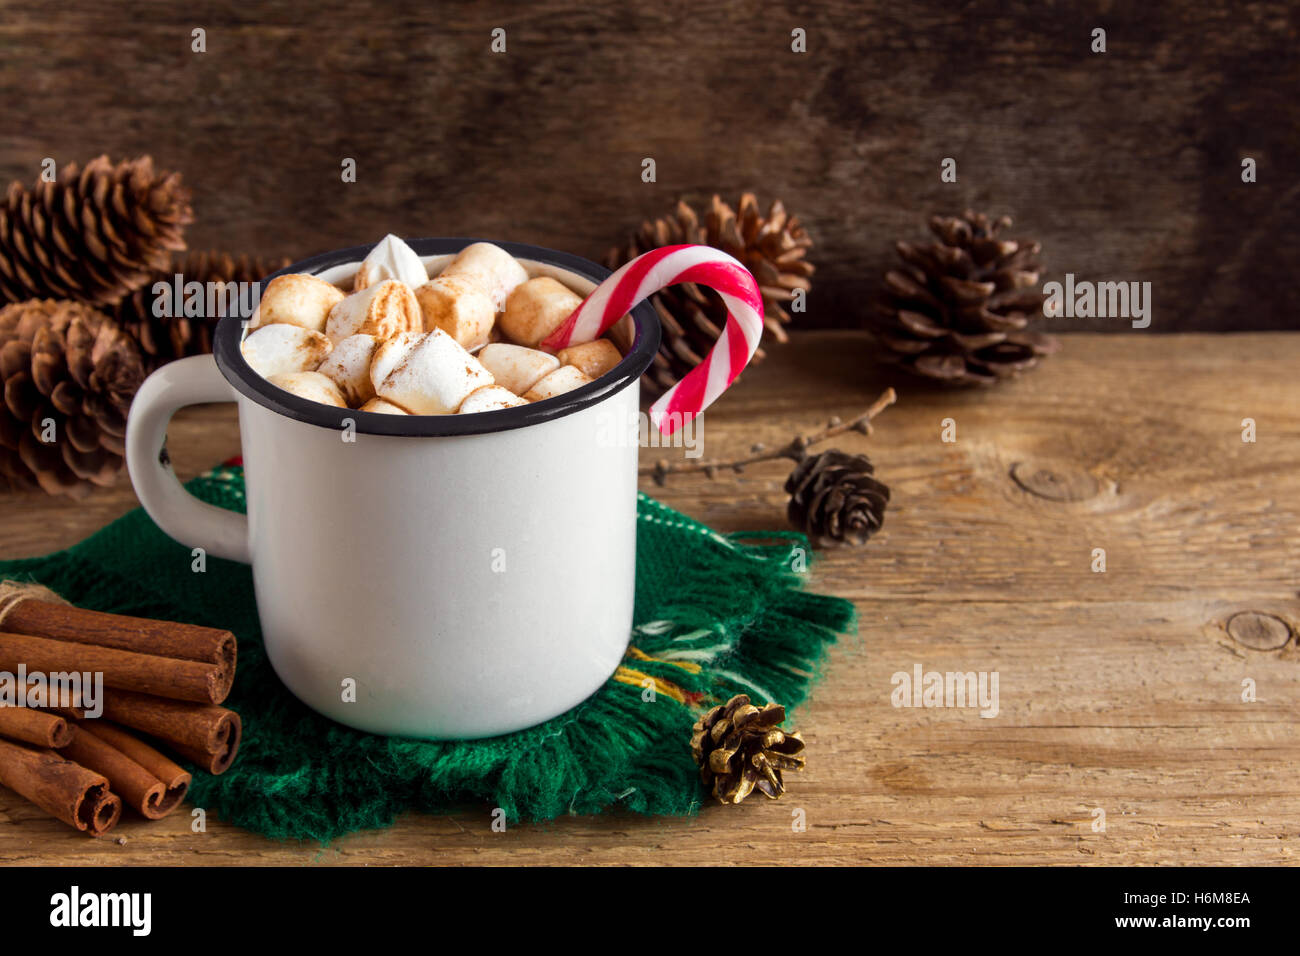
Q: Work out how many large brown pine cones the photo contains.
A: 5